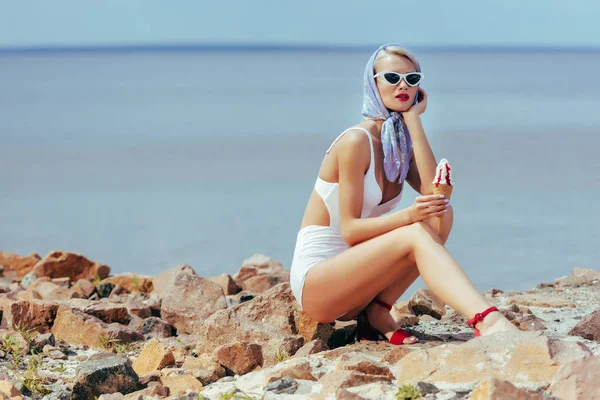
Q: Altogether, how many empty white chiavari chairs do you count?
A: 0